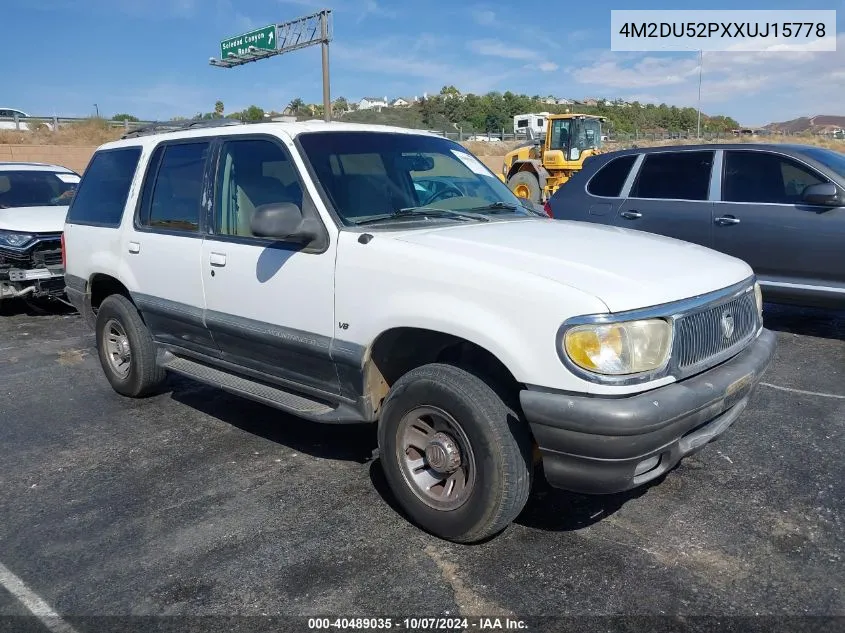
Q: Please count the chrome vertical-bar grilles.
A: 1